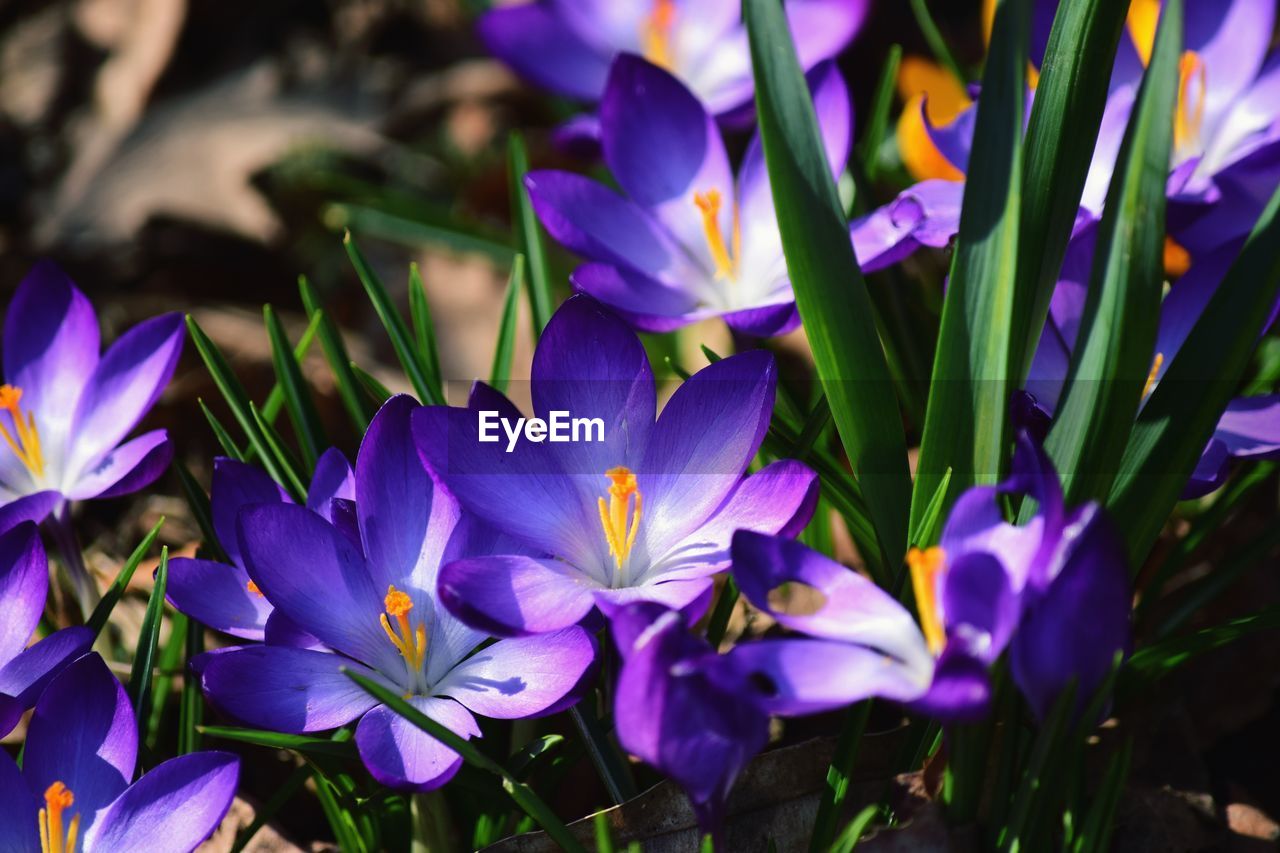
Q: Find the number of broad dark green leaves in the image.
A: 5